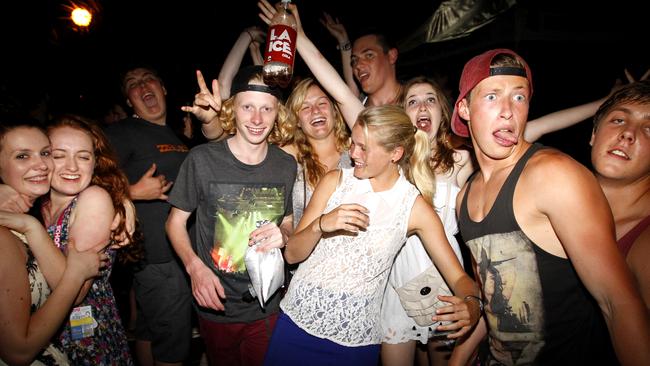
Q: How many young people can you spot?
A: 10